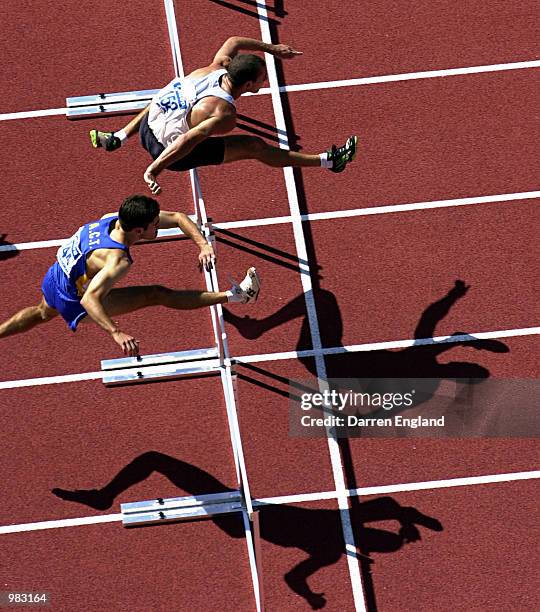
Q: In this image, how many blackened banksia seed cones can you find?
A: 0